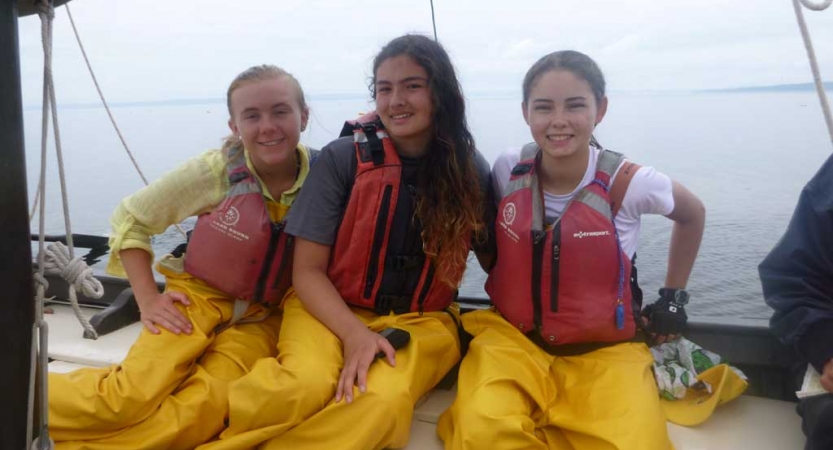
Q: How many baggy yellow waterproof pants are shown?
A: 3